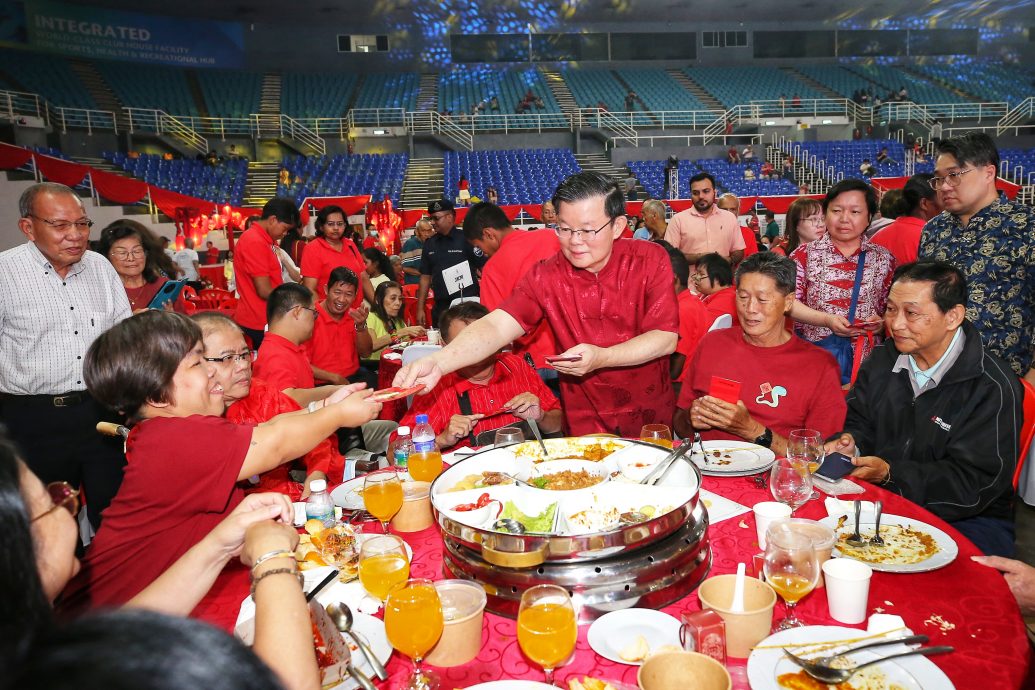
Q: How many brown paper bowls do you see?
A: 5